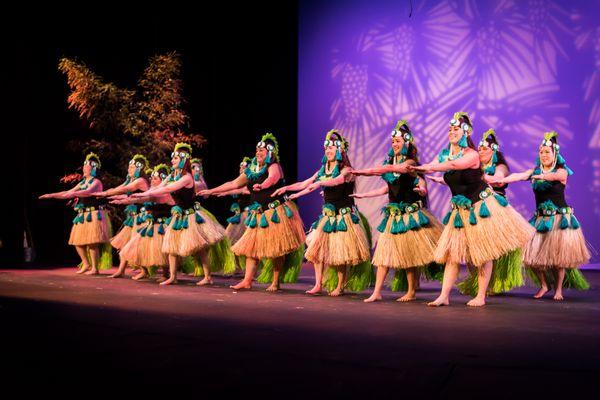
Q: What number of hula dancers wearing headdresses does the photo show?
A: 12